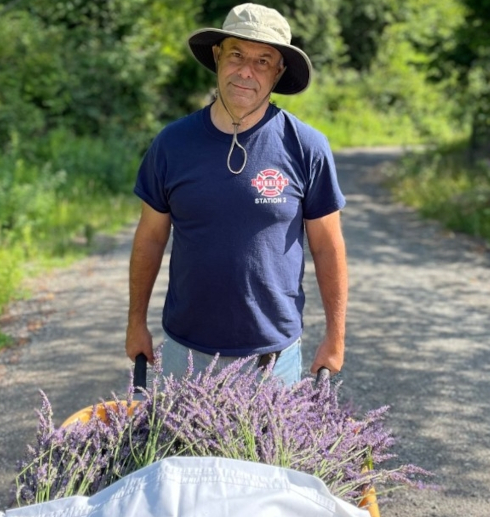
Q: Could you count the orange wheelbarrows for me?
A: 1